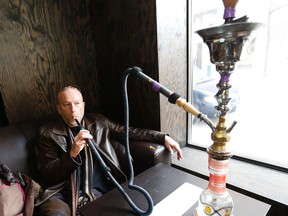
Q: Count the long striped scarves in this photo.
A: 1